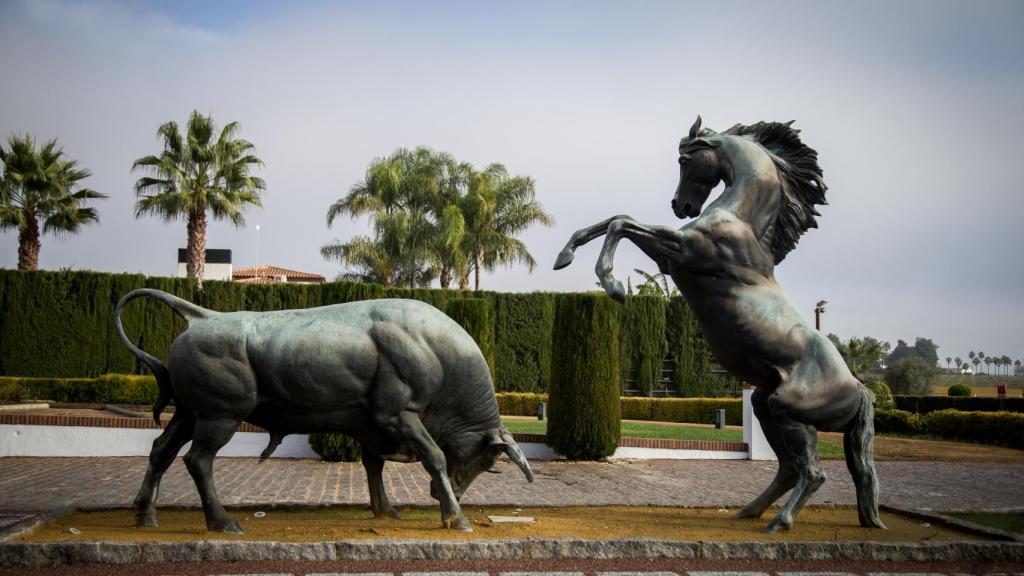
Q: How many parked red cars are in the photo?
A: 0